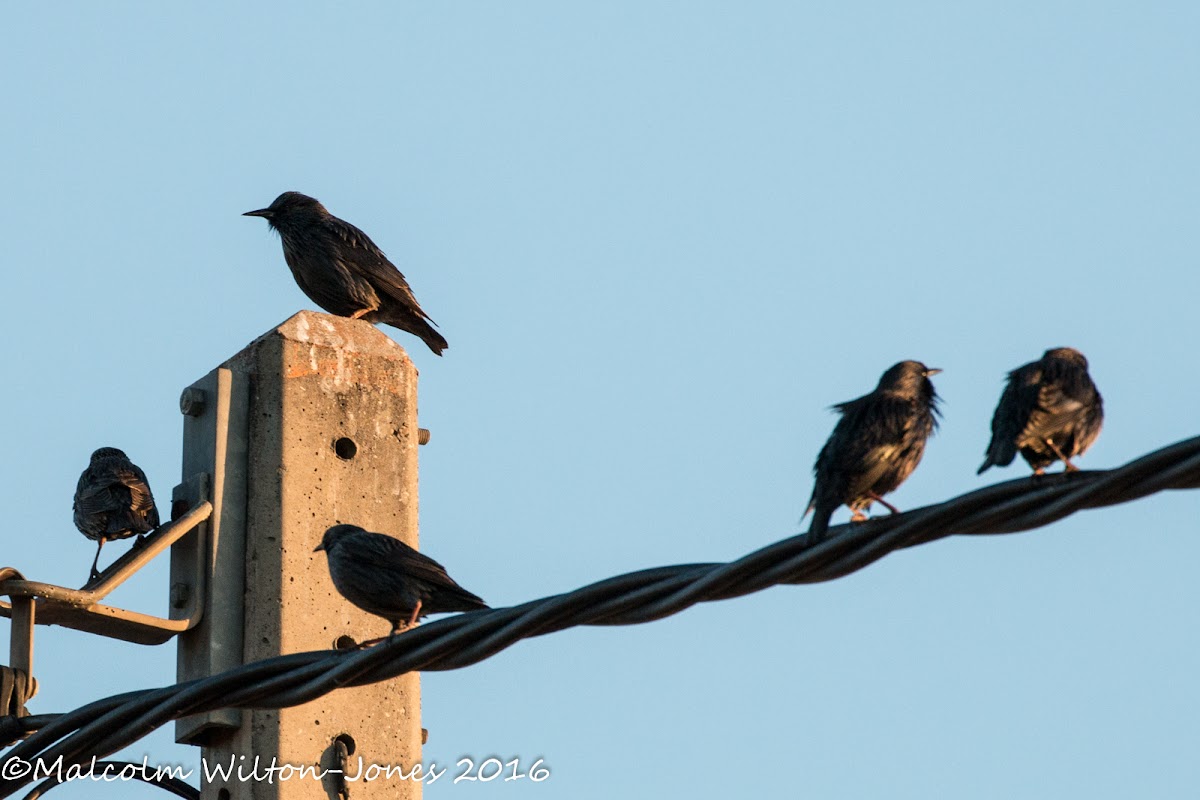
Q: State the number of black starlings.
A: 5